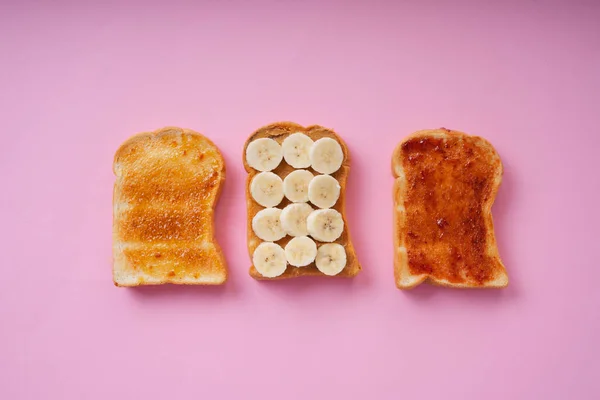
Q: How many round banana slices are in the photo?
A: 12